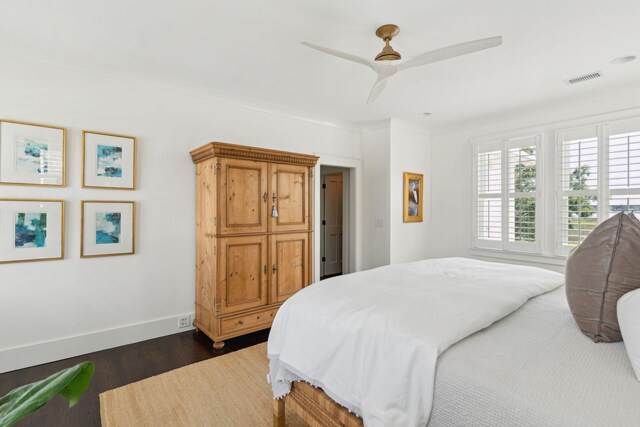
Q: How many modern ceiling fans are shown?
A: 1